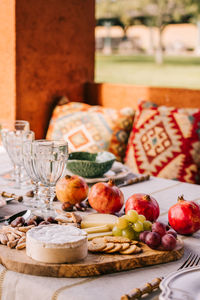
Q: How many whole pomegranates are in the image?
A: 4